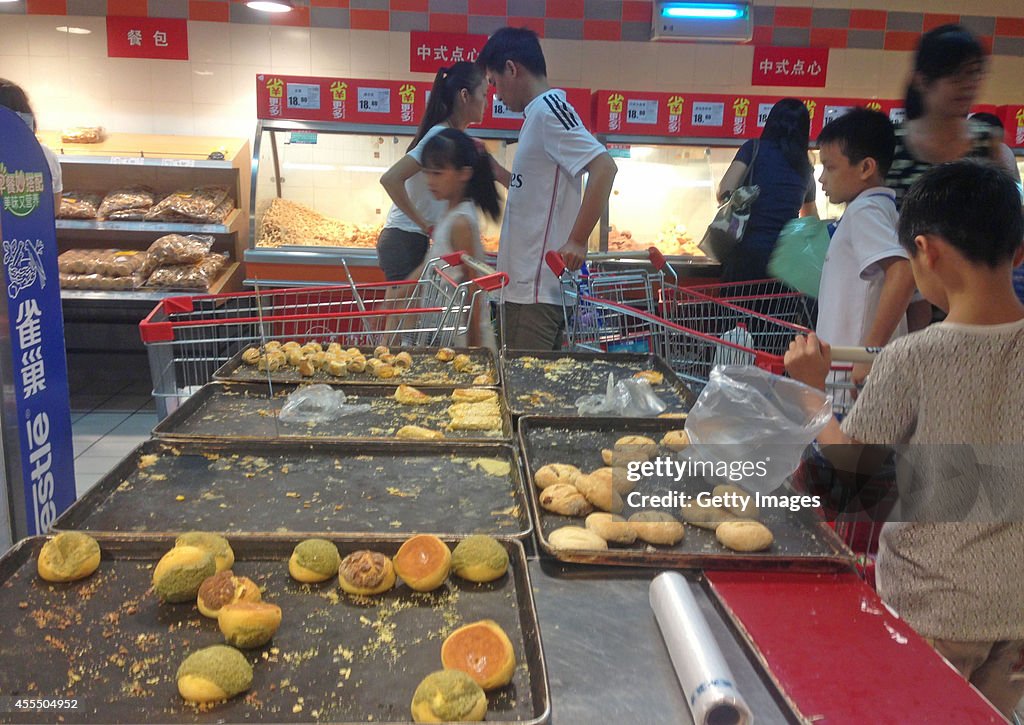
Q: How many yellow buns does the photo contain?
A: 12